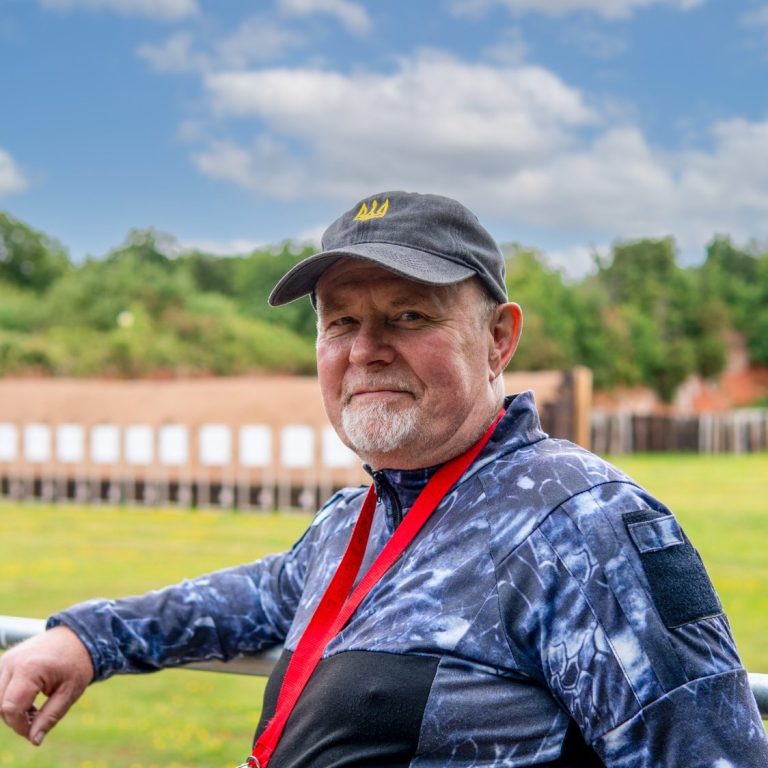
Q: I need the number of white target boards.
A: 10